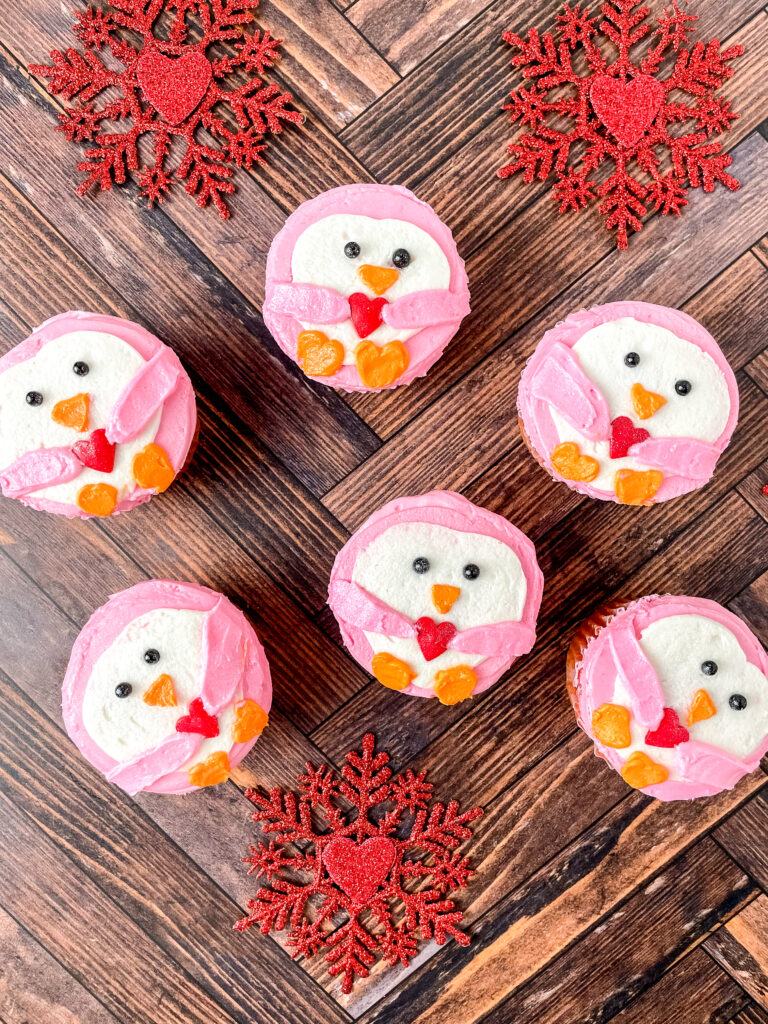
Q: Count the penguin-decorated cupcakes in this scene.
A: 6